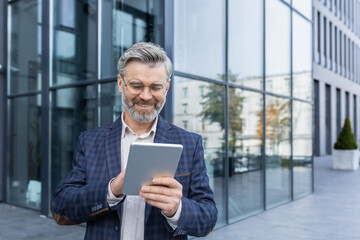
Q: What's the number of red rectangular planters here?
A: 0